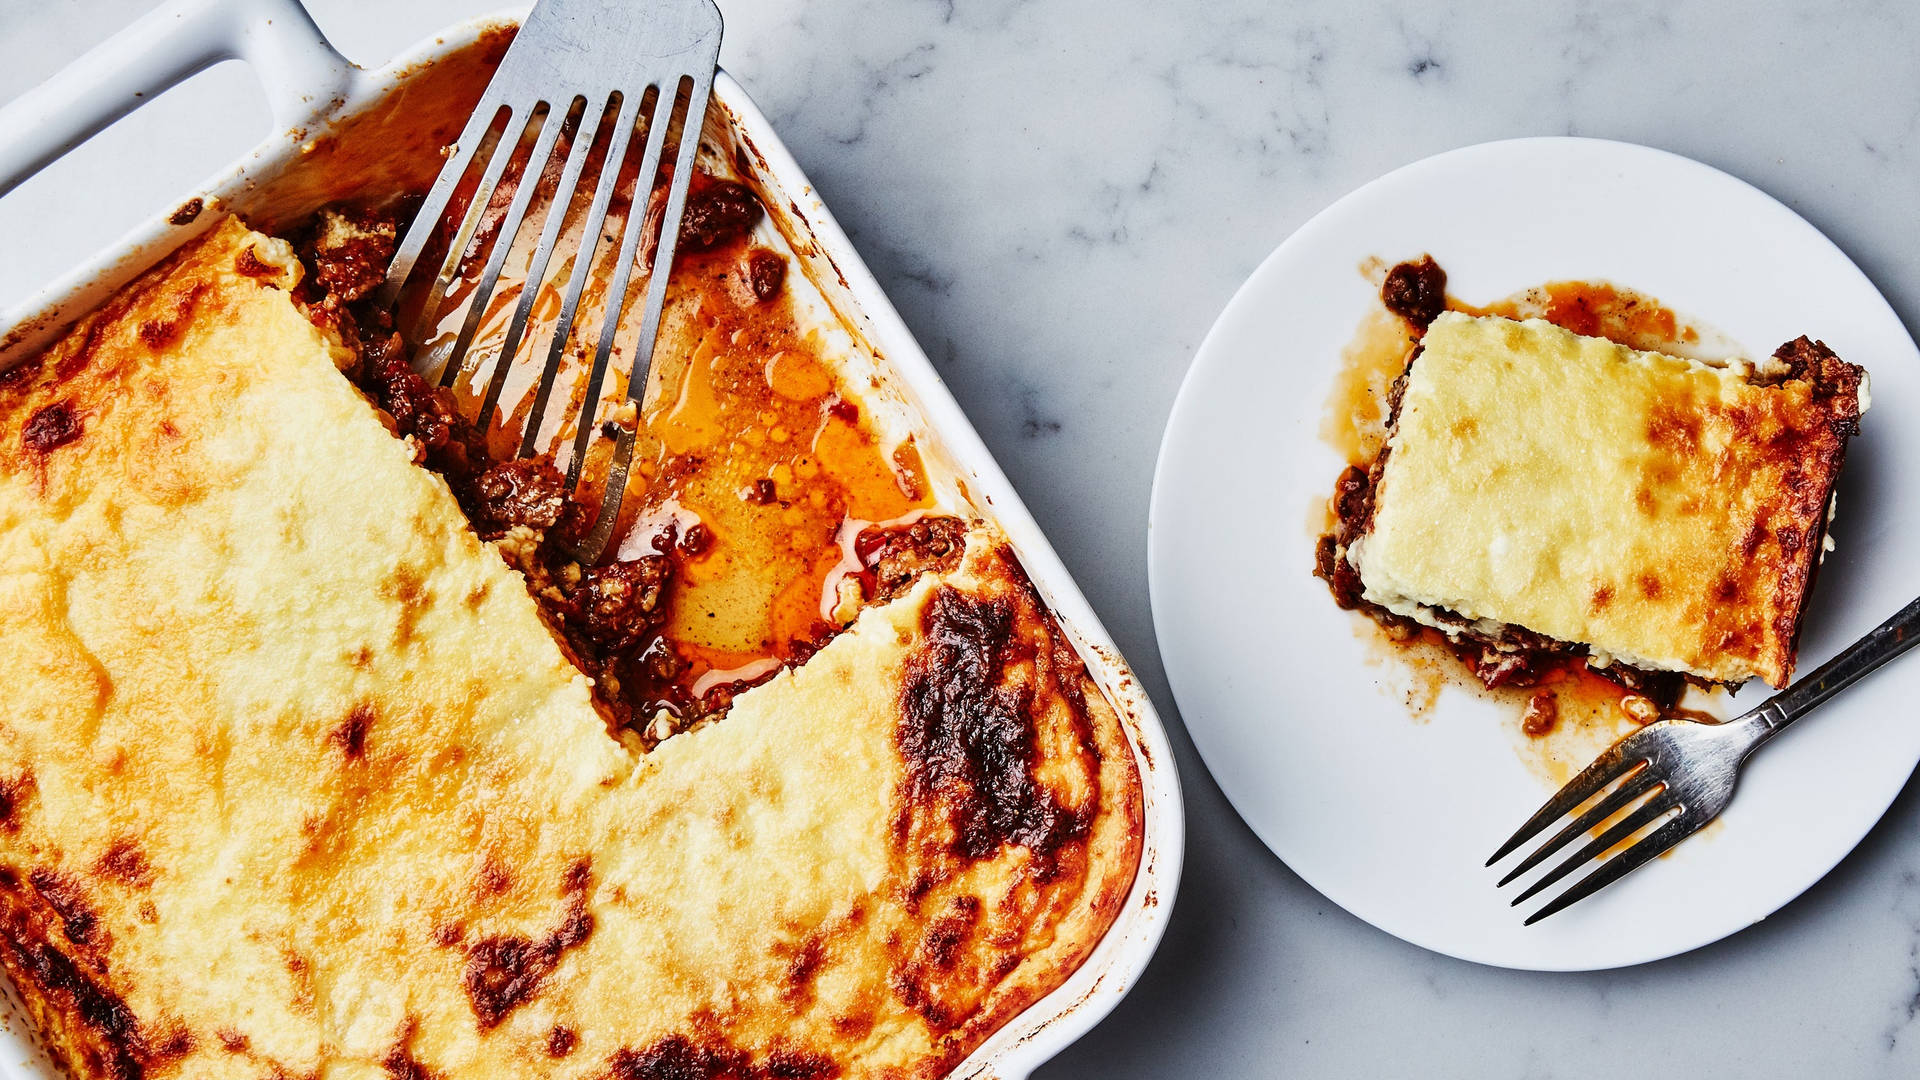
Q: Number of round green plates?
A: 0